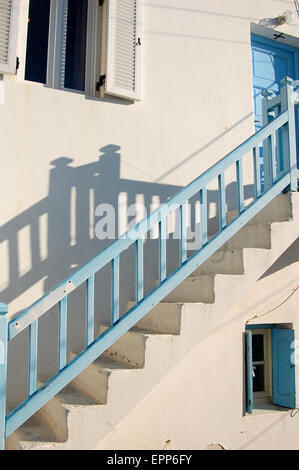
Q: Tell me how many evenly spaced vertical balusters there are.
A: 12